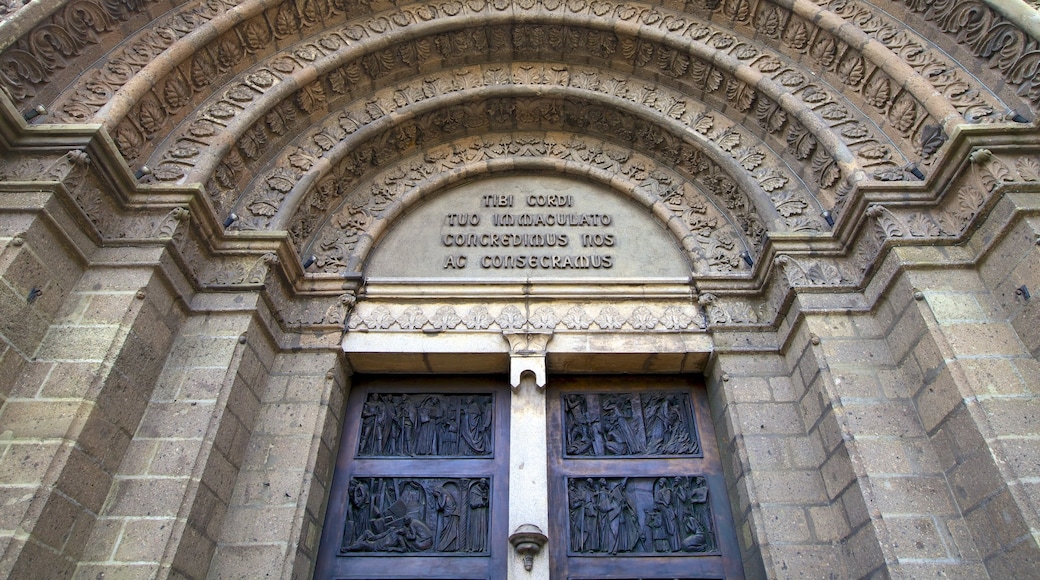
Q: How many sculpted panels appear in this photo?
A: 4